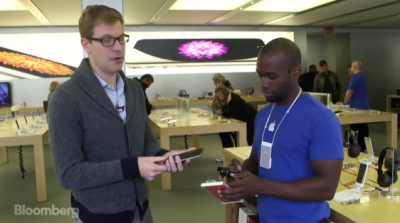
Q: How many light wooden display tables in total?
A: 4